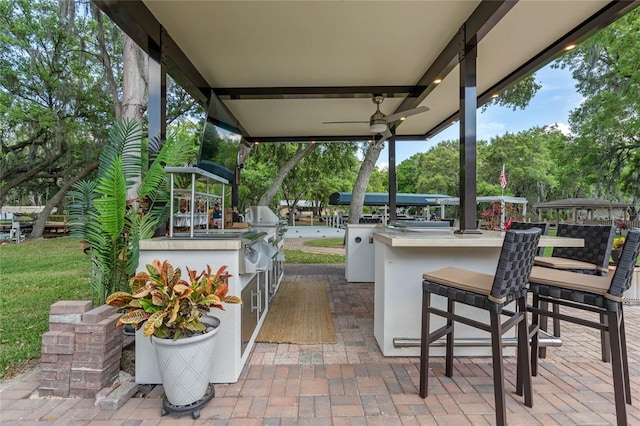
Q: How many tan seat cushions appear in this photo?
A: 3